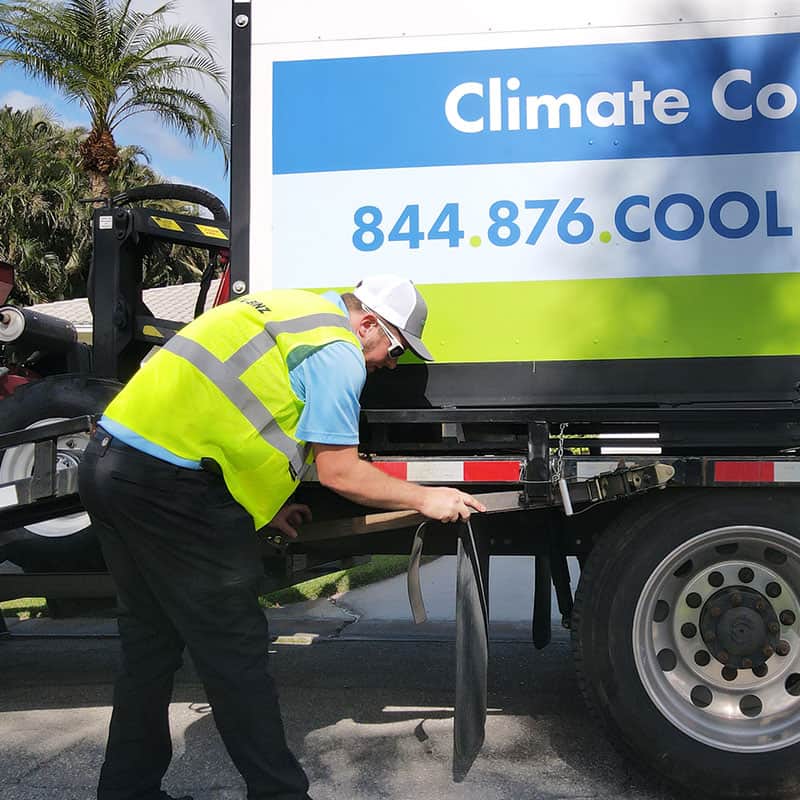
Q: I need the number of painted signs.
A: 1